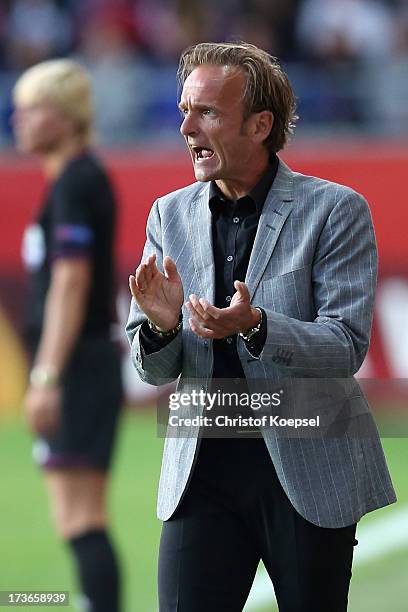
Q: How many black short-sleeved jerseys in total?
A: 1